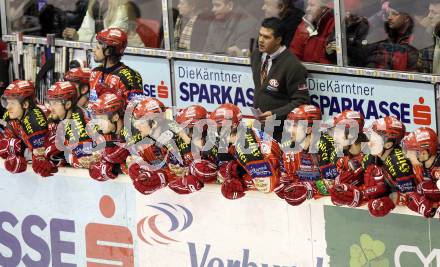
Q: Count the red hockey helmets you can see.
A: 12